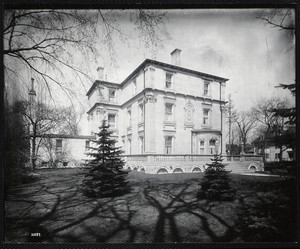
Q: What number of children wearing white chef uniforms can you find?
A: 0